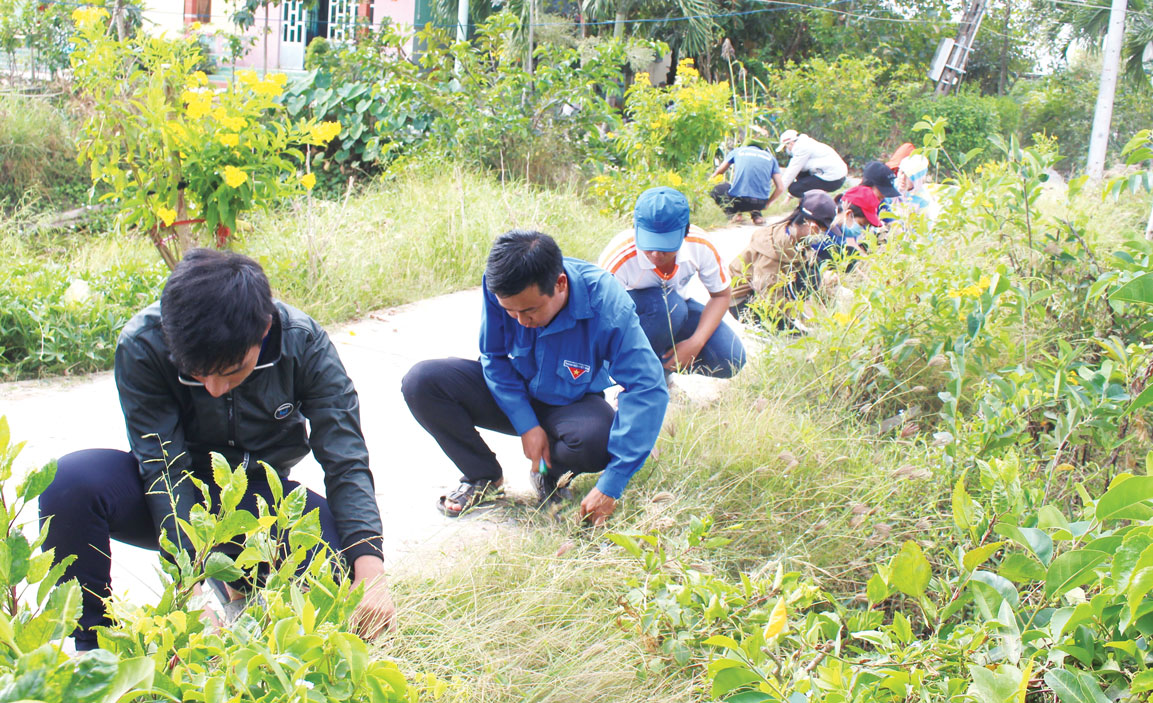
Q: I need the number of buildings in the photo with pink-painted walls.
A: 1